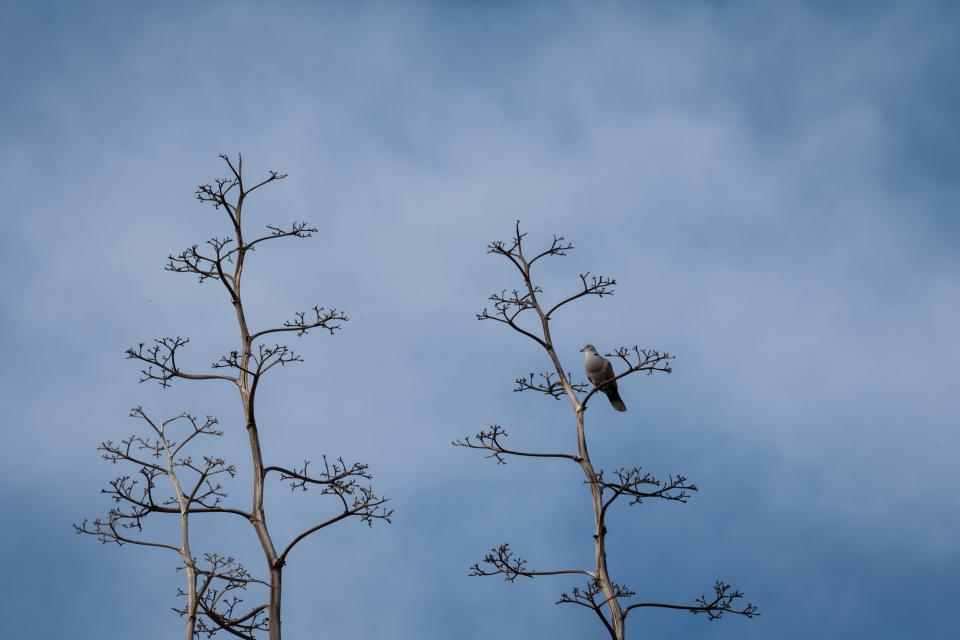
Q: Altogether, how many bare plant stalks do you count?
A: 3